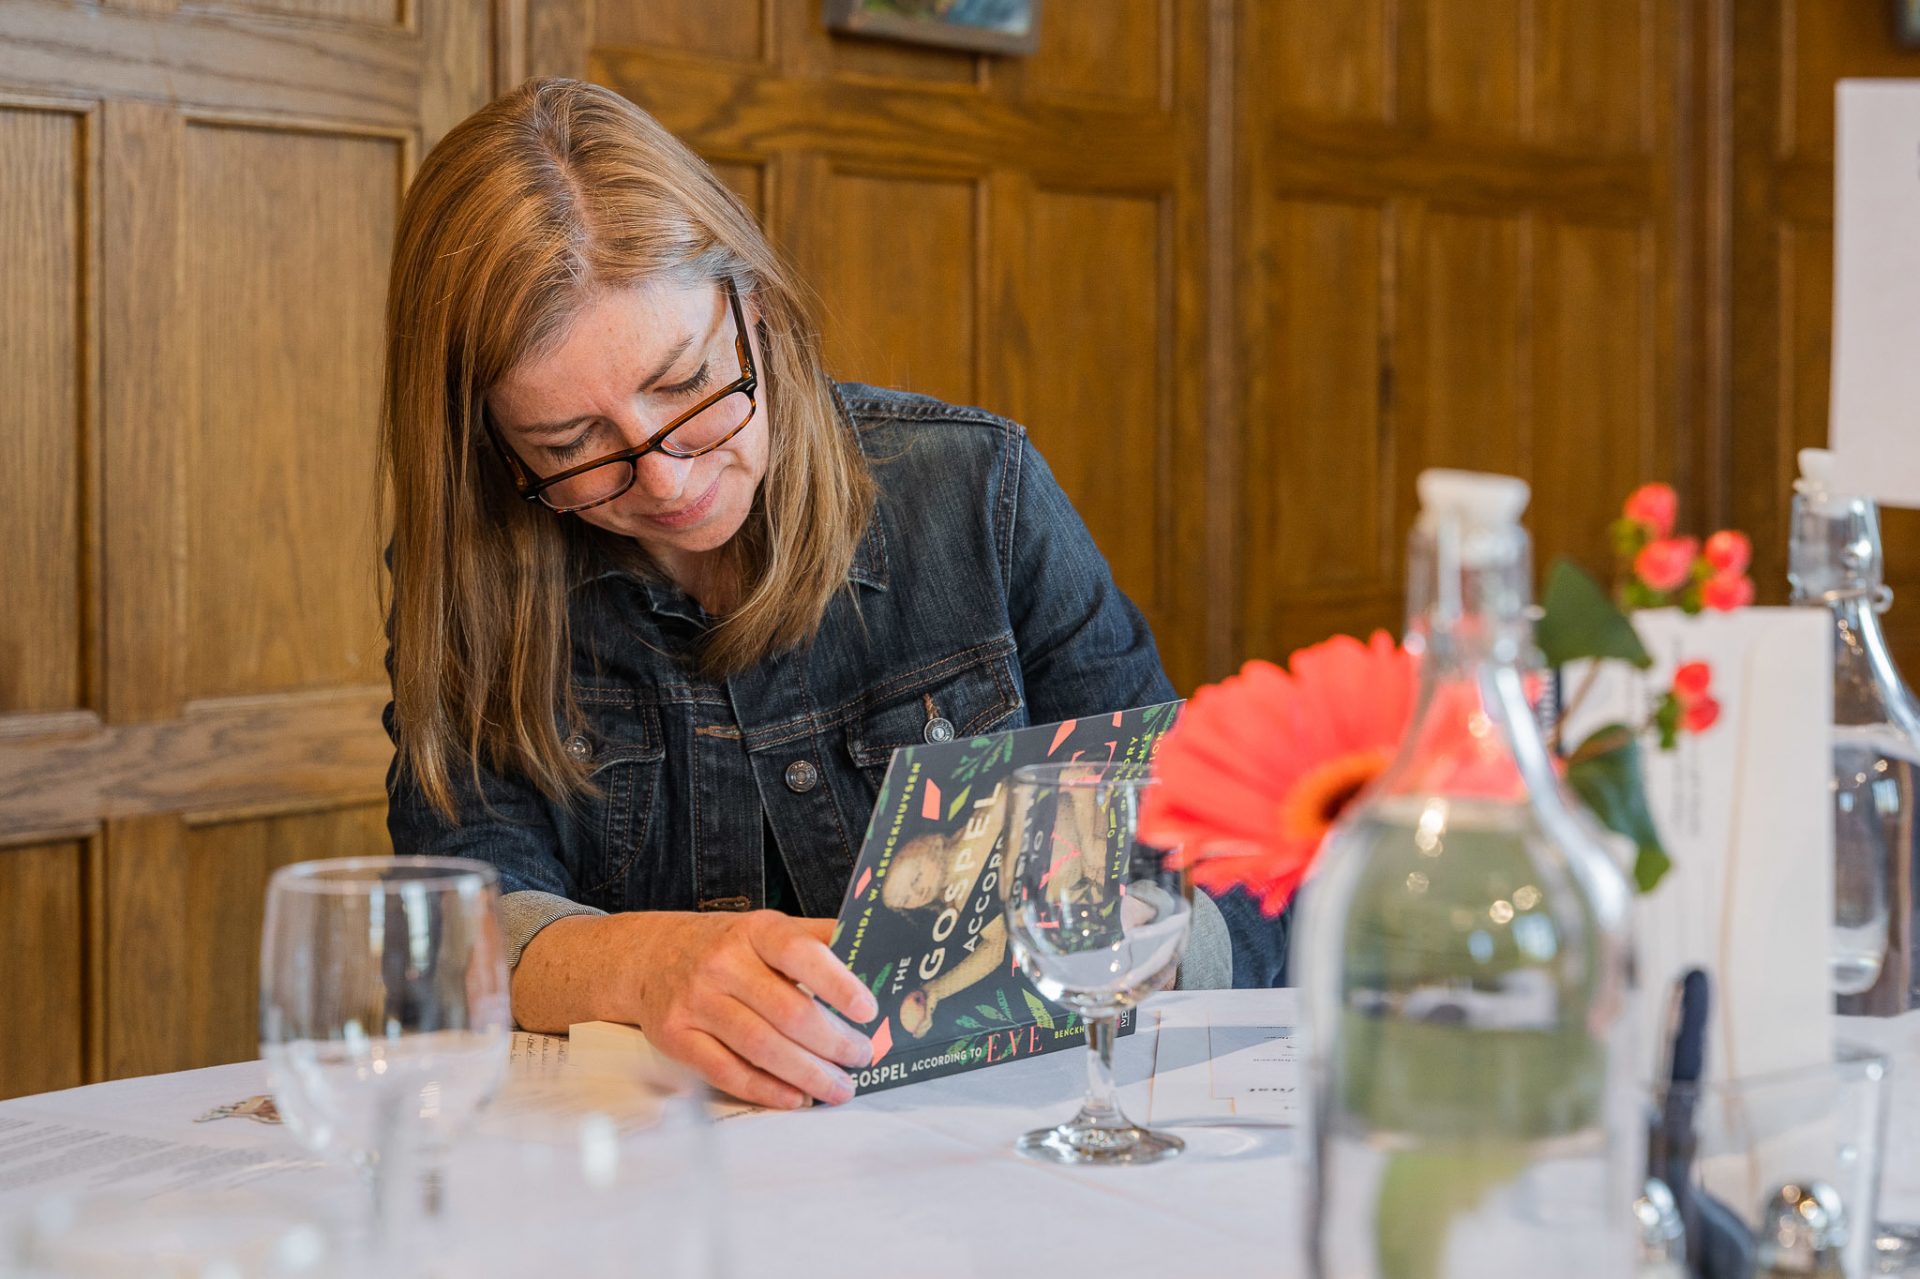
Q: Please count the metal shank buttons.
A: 3